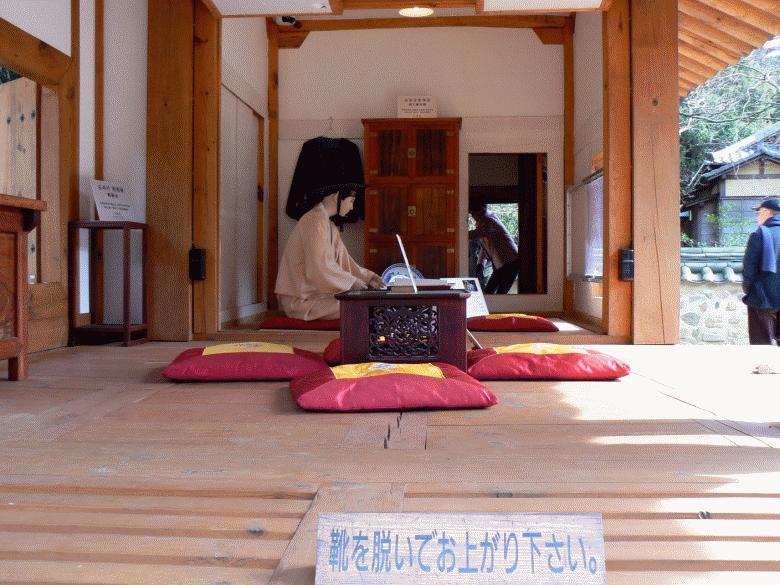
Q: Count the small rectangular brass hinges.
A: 10